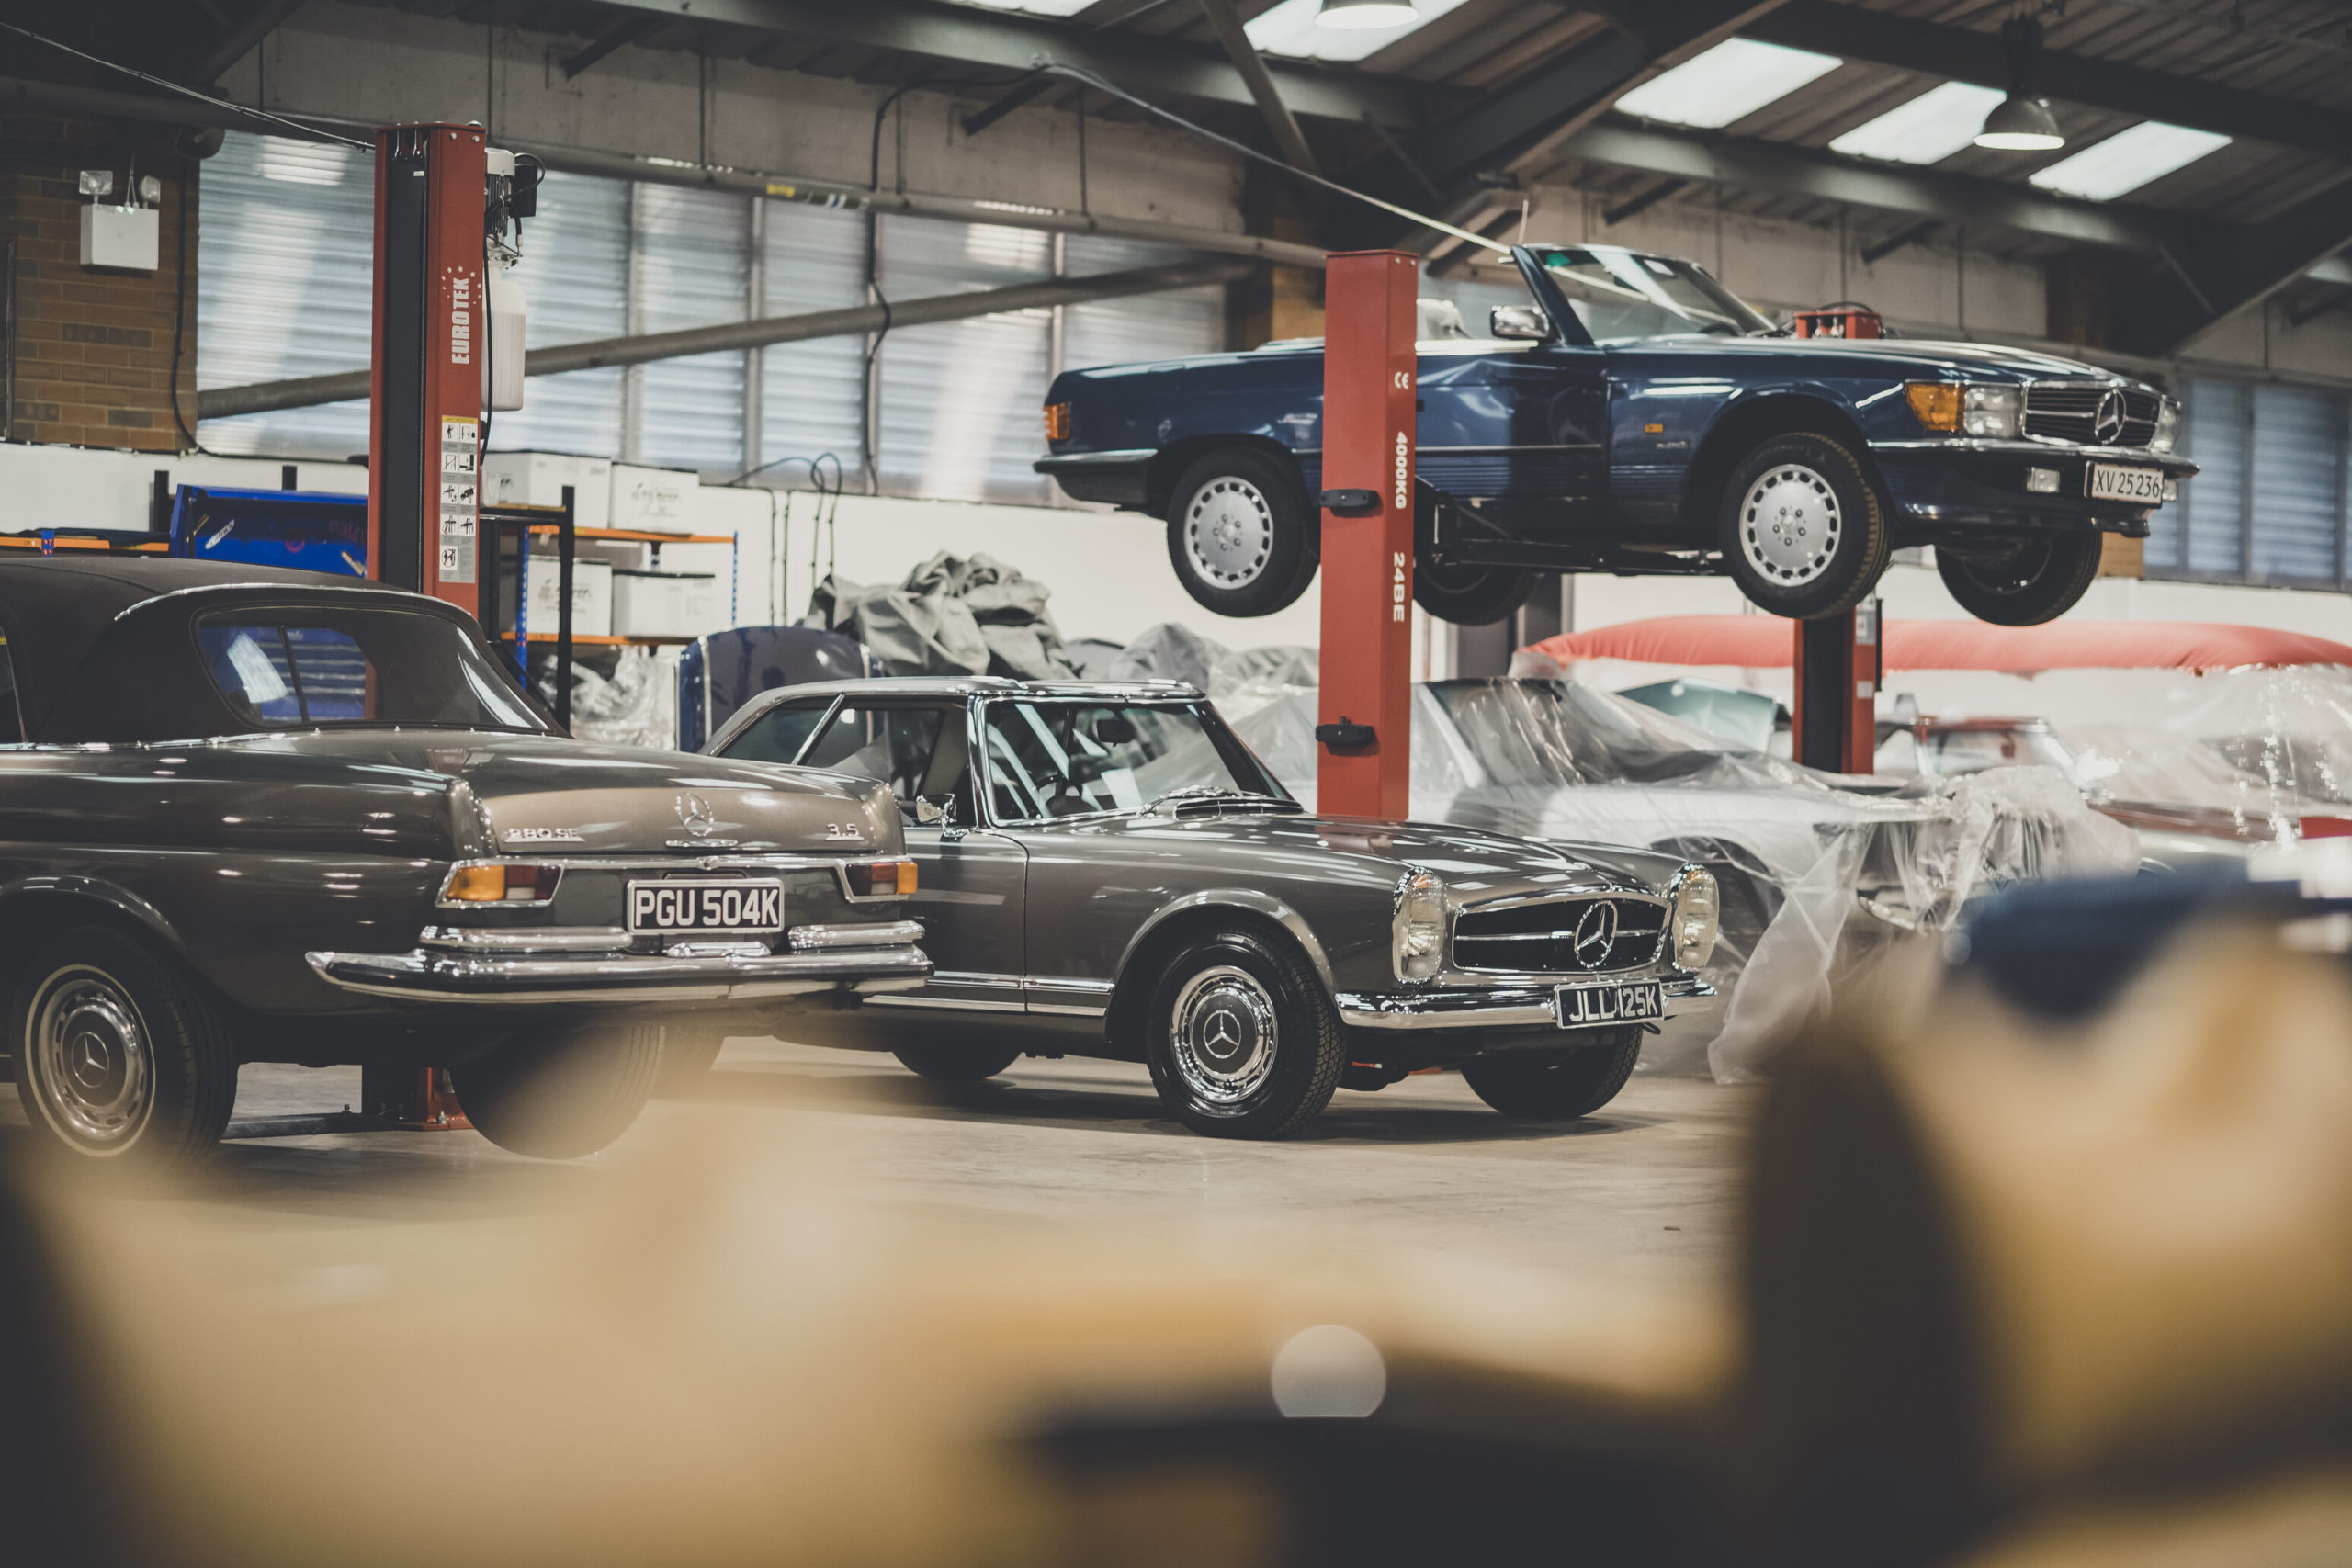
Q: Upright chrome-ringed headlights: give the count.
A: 2